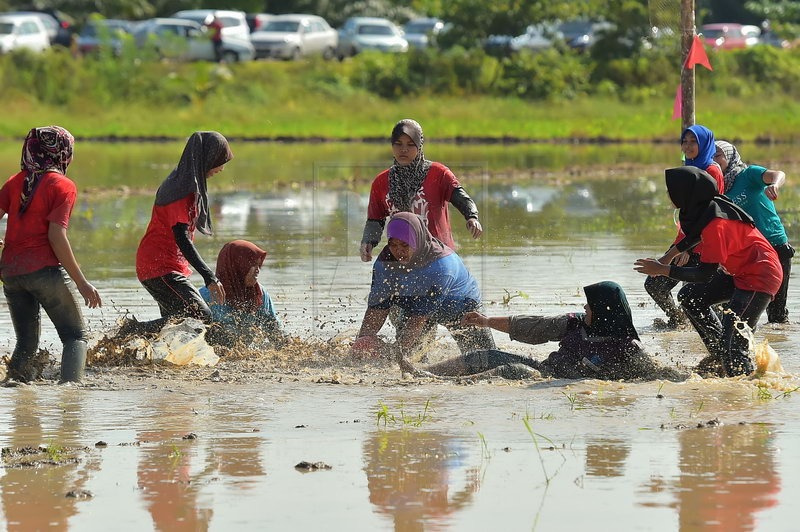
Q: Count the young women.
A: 9